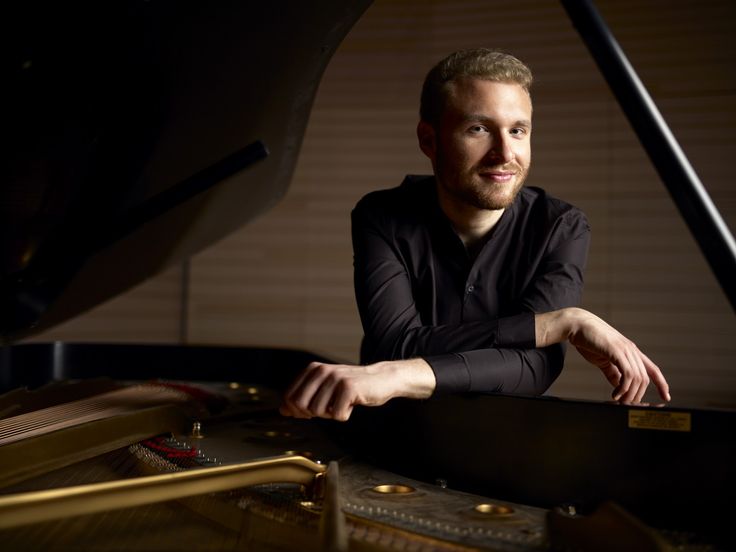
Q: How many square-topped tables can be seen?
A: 0